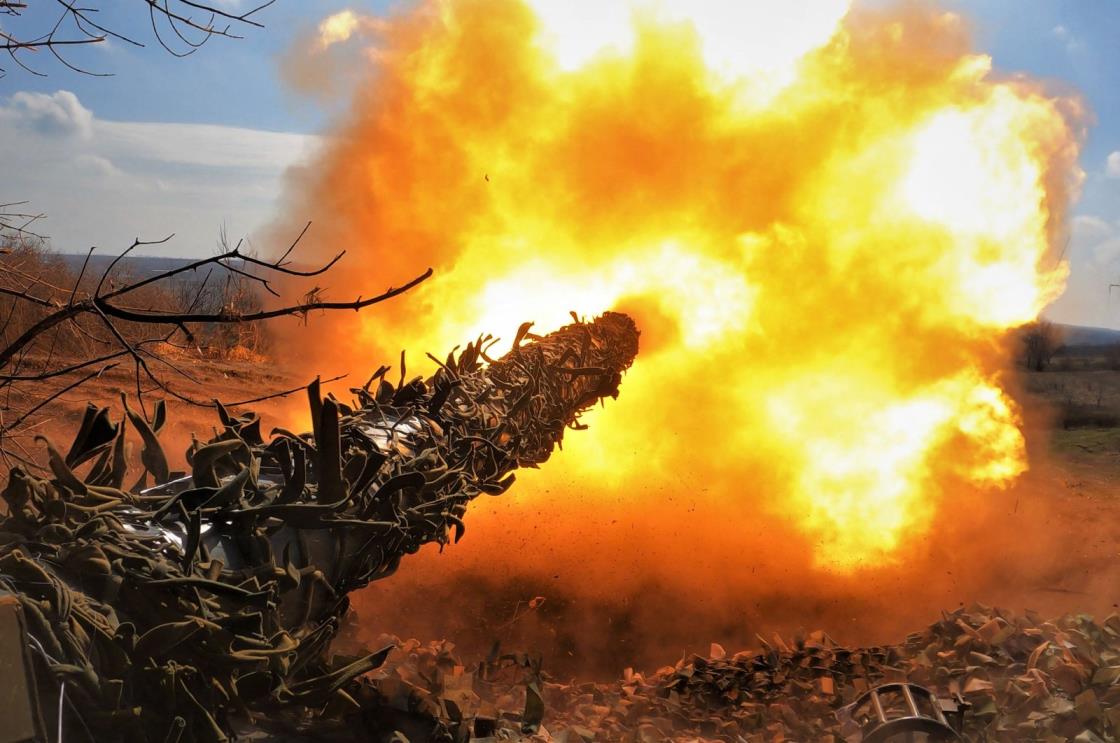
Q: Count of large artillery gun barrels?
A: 1